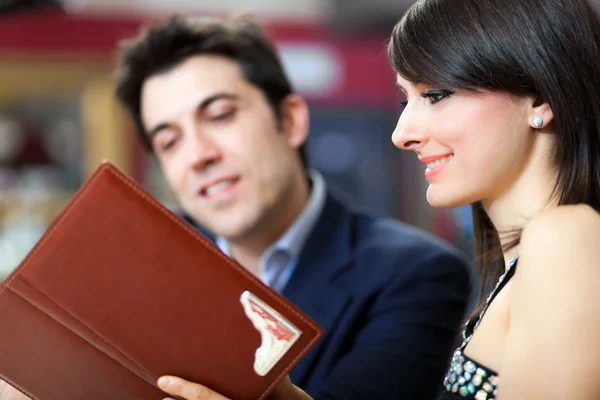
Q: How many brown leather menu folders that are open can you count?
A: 1